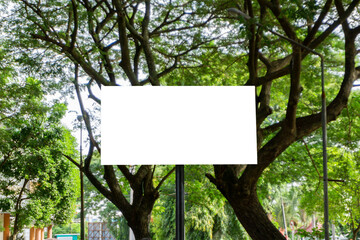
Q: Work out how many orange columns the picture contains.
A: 5